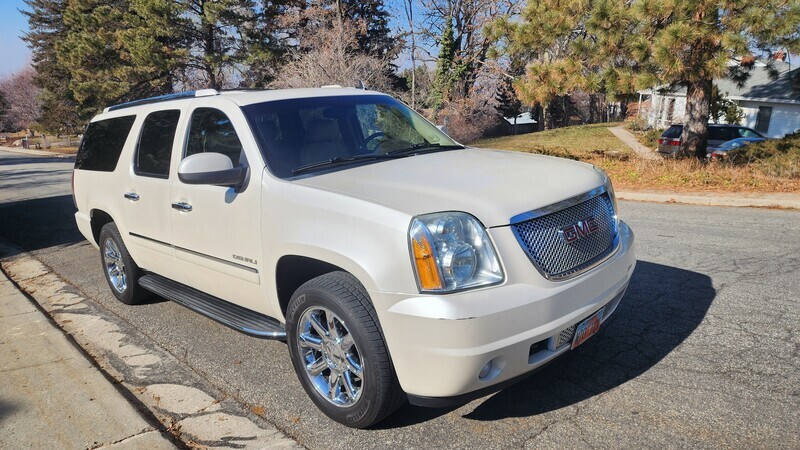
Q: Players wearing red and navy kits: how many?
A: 0